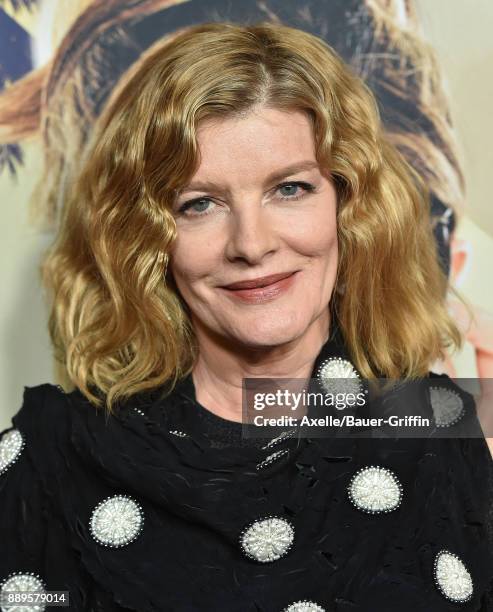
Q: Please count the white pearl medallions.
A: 9